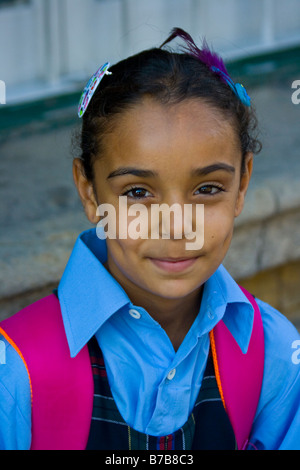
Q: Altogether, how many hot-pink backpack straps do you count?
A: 2